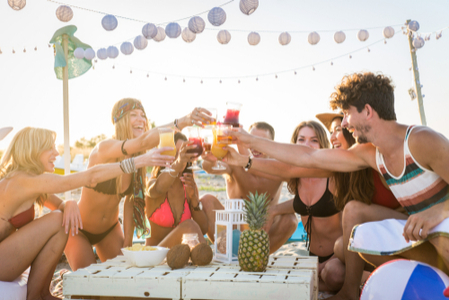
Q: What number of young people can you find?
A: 7